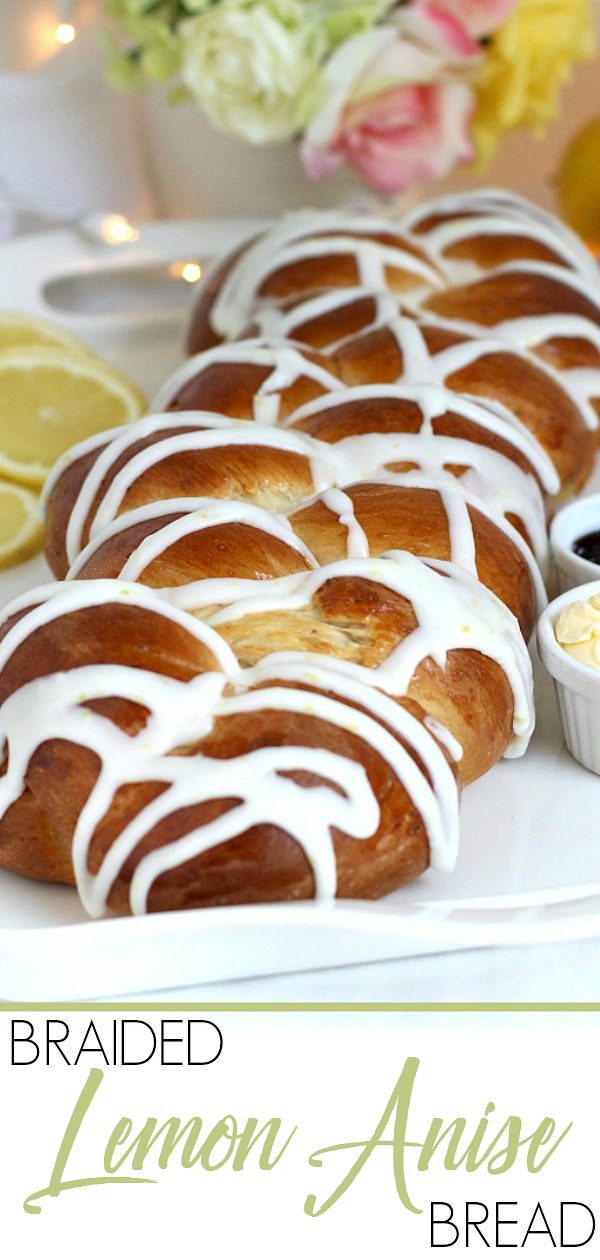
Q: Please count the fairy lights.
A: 3